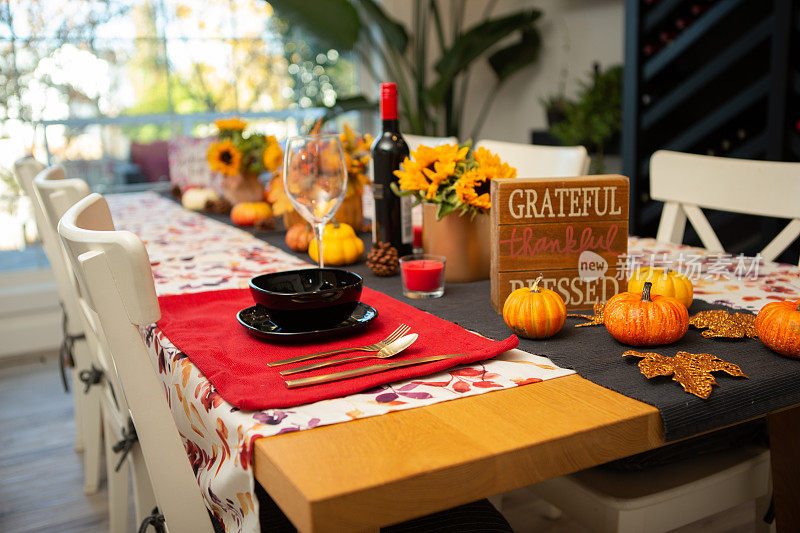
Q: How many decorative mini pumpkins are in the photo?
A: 8